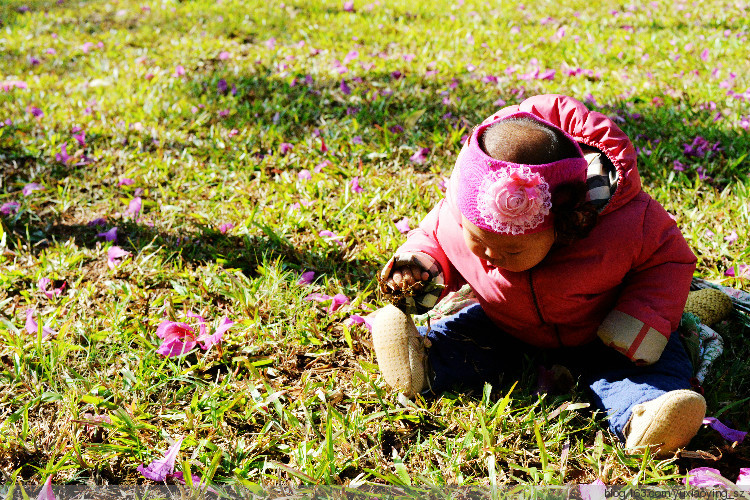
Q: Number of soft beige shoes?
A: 2